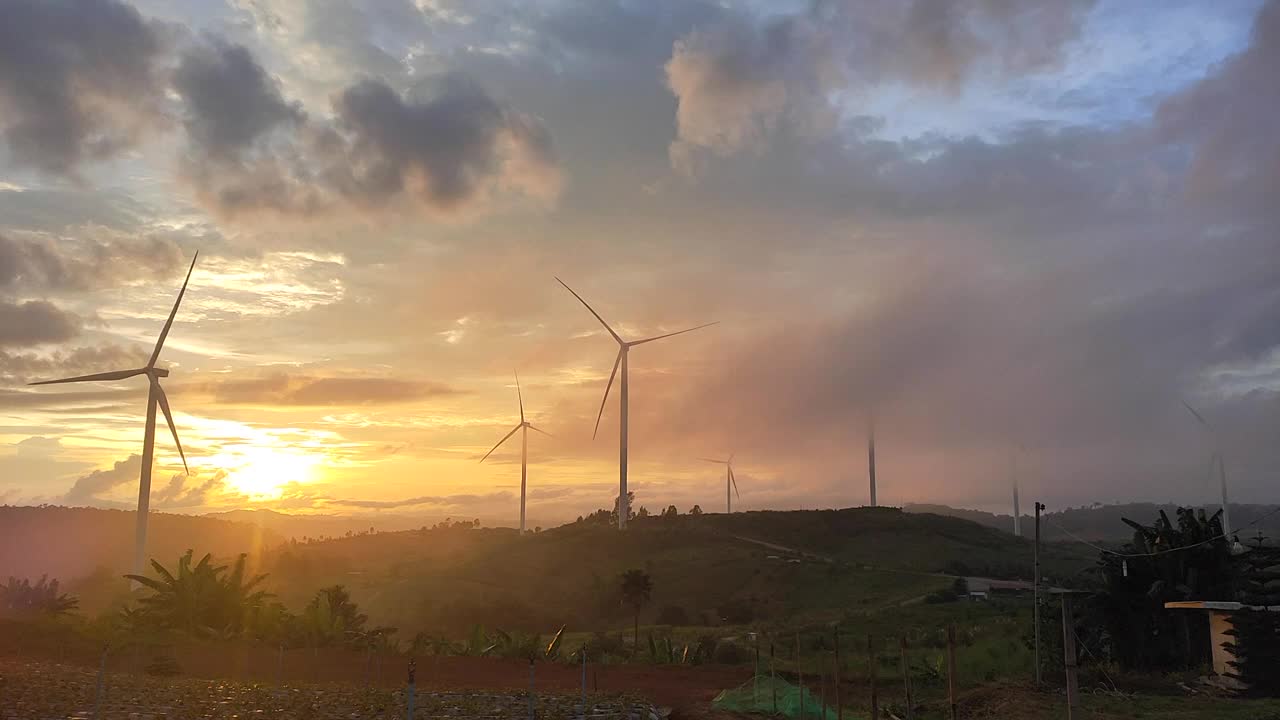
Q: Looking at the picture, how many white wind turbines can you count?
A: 7